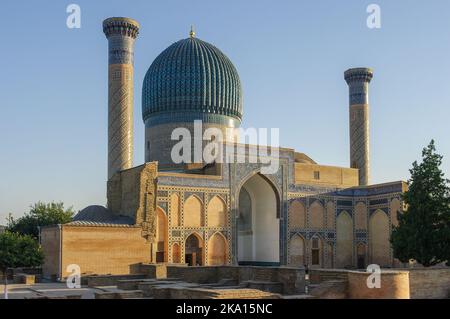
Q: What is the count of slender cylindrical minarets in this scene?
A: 2